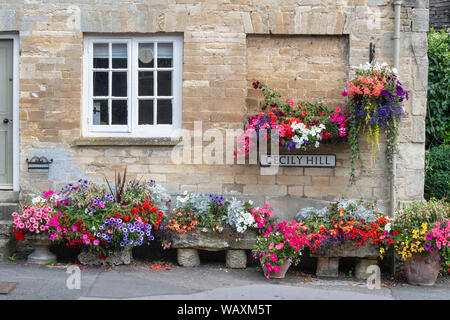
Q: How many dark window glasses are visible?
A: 12